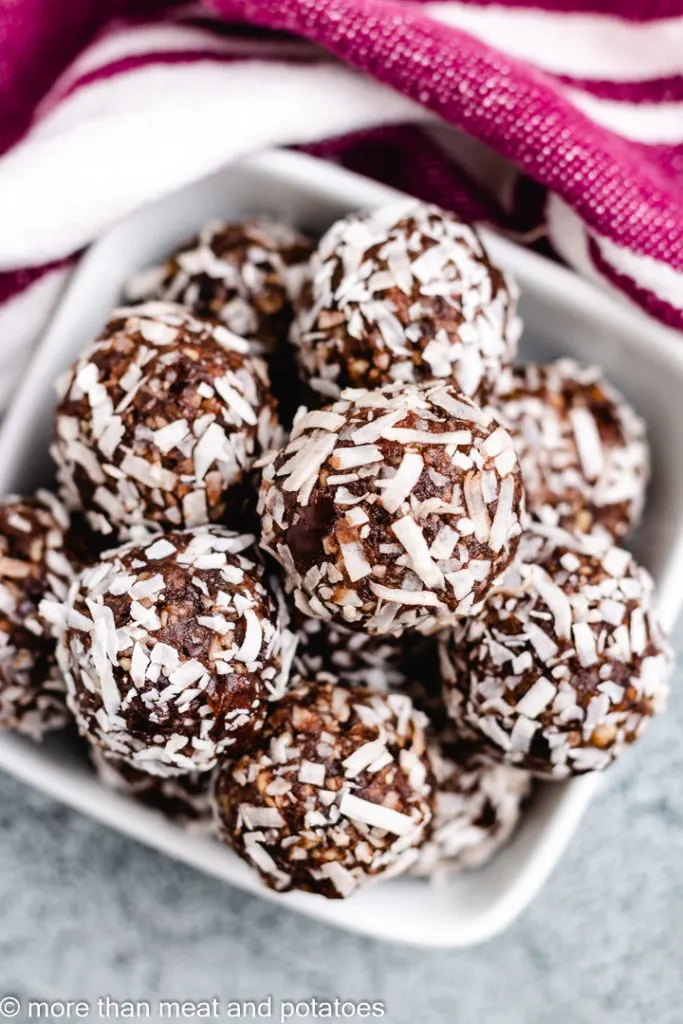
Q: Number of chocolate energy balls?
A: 12